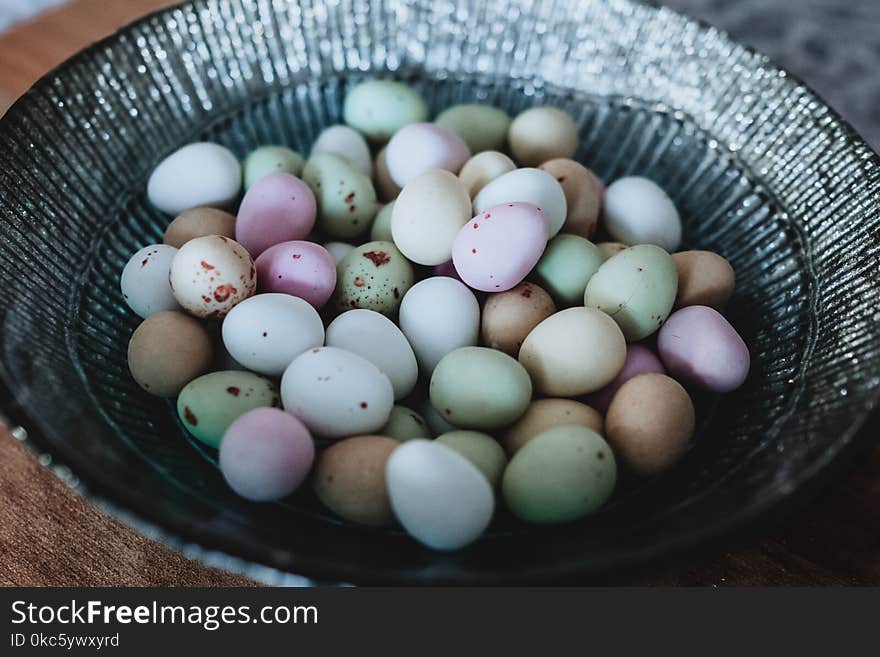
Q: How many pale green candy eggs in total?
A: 13